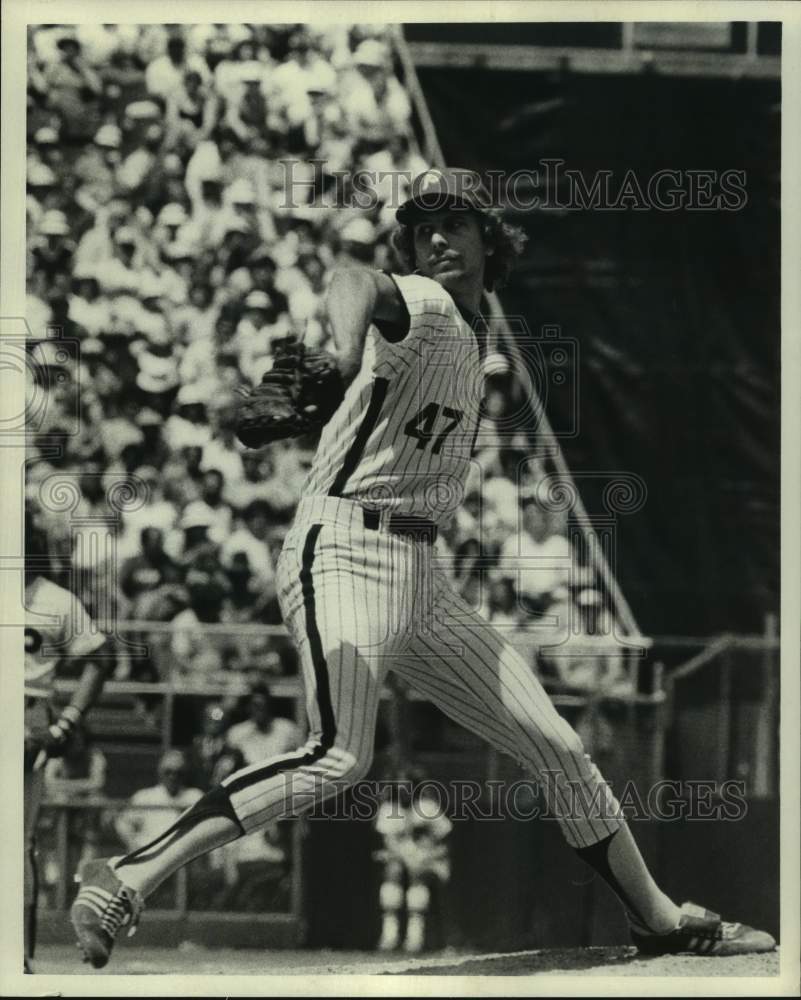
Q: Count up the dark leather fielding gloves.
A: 1